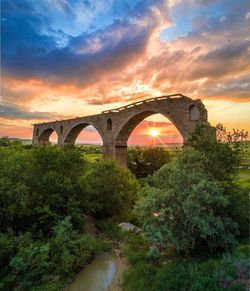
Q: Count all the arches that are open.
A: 3